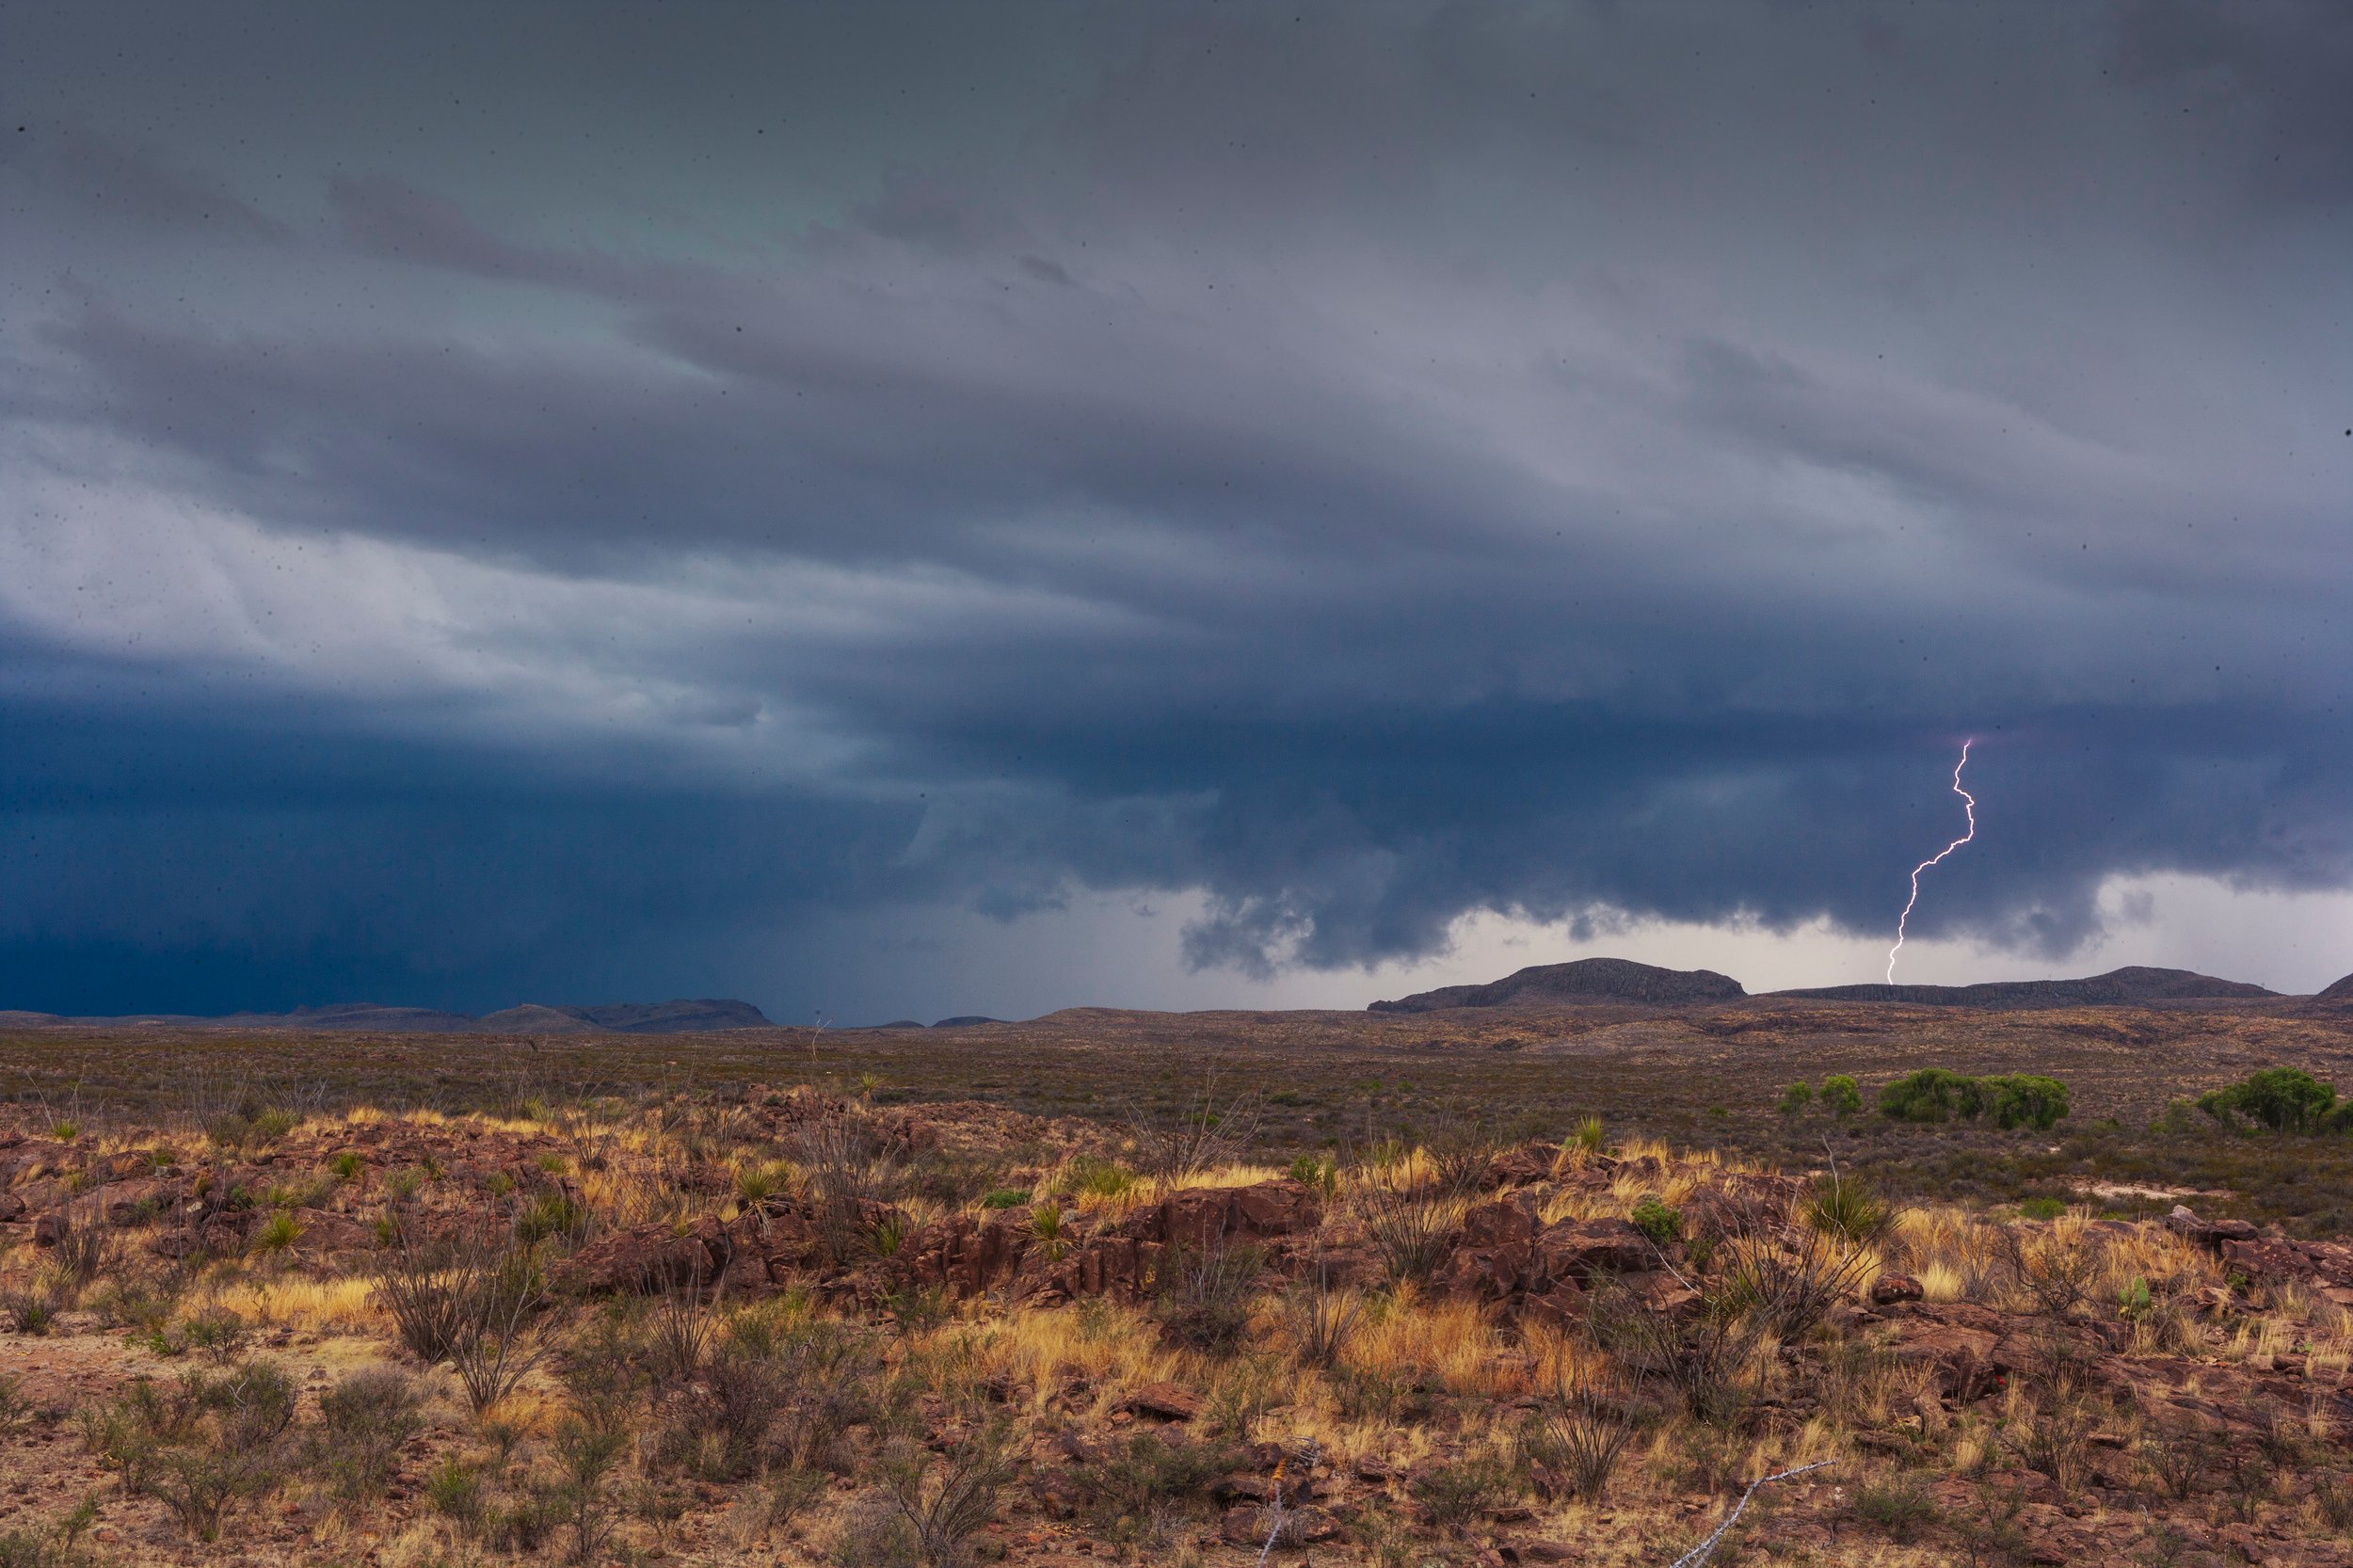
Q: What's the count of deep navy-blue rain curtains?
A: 1